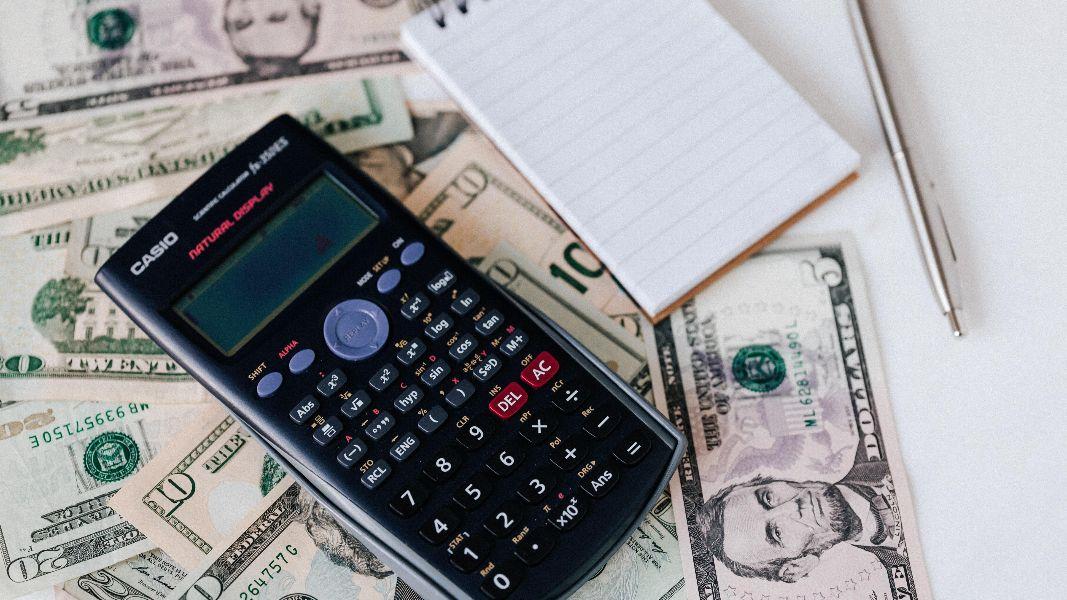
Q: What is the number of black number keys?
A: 10